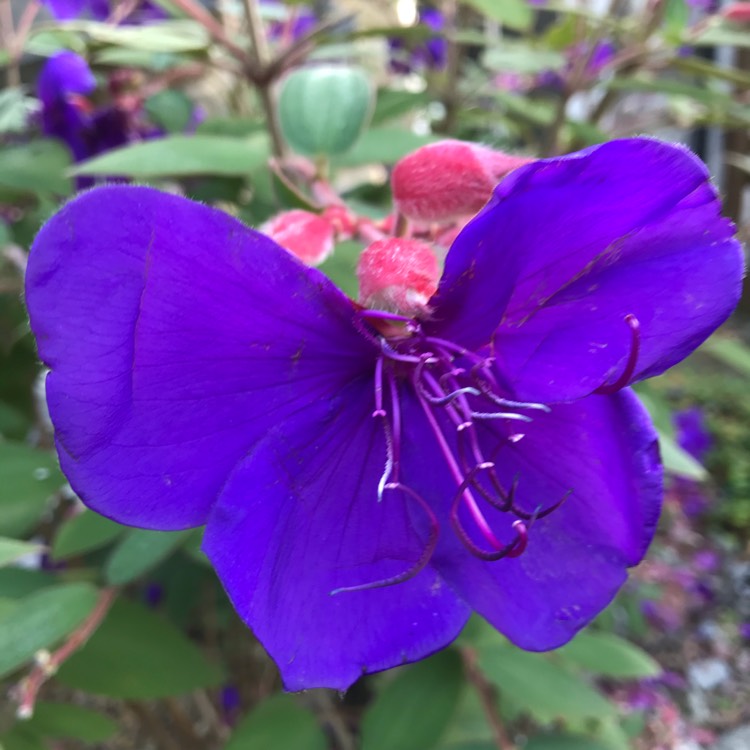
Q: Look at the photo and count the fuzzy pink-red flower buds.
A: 3